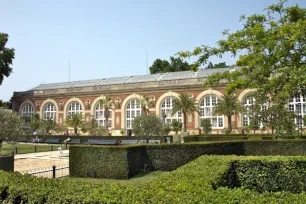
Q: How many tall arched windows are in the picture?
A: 9